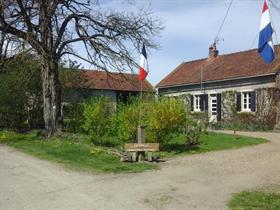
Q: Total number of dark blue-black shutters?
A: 5